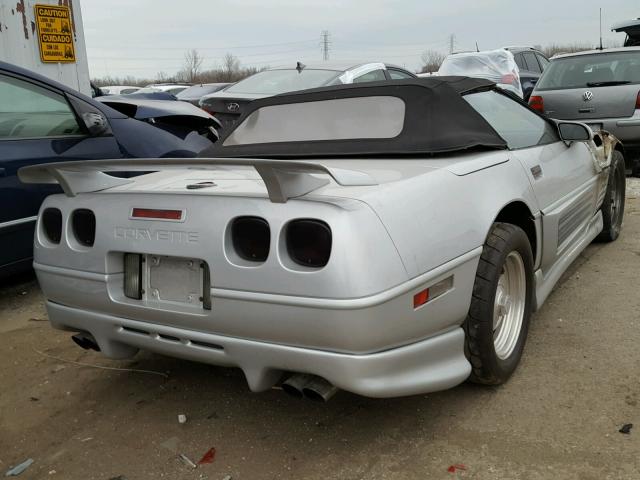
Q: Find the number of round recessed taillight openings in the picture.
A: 4